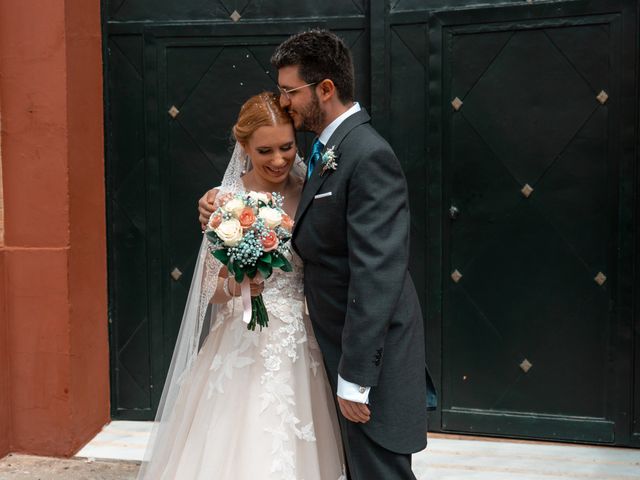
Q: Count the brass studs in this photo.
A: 9